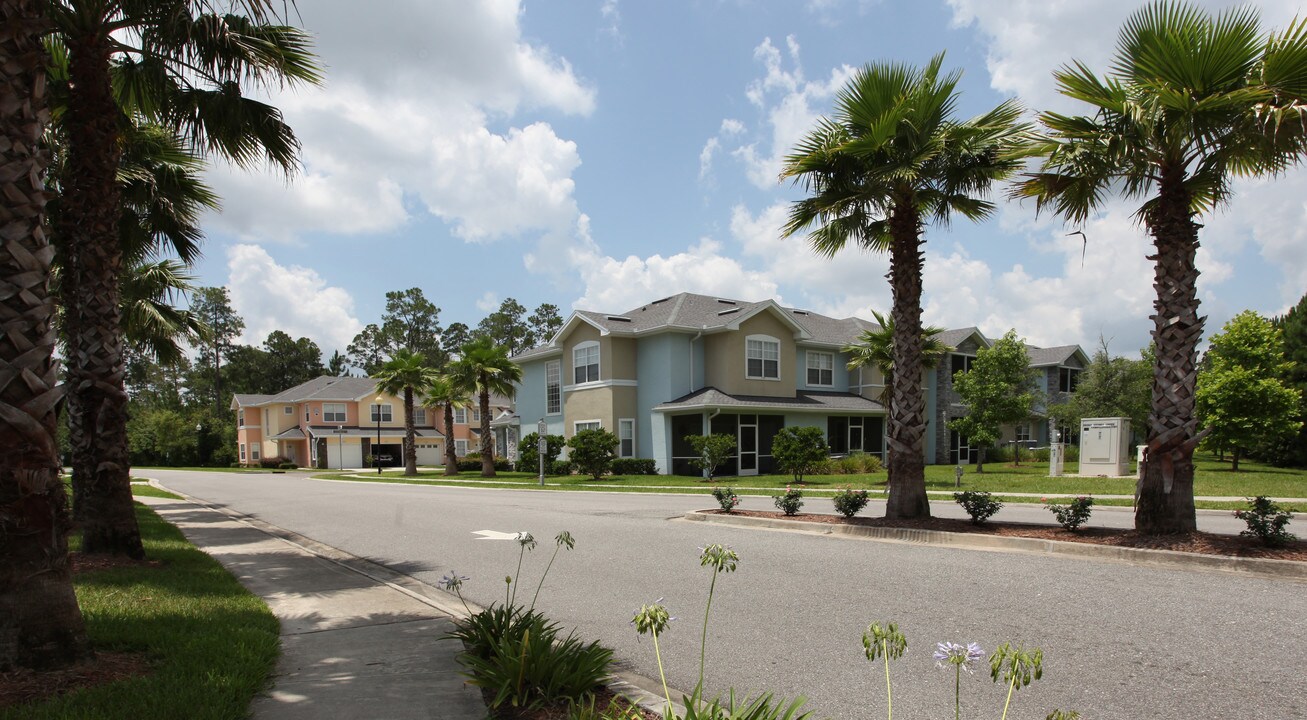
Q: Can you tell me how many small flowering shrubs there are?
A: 6